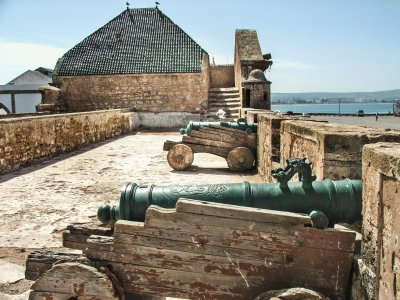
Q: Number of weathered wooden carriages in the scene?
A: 2